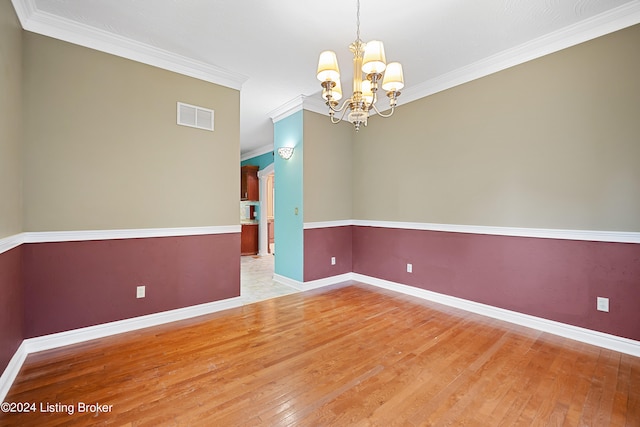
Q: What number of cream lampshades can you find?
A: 5